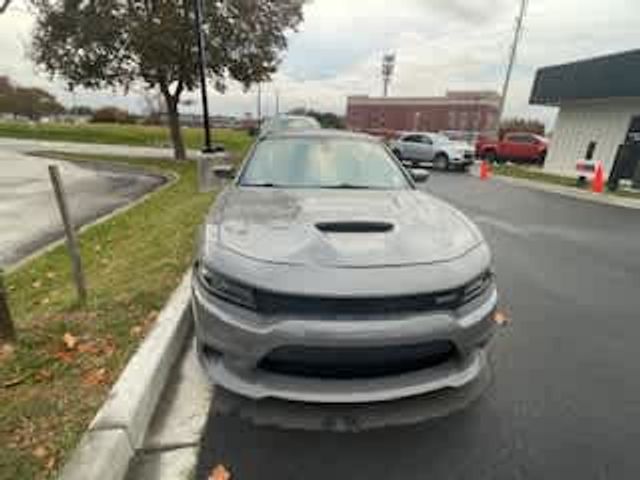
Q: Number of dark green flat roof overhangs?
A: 1